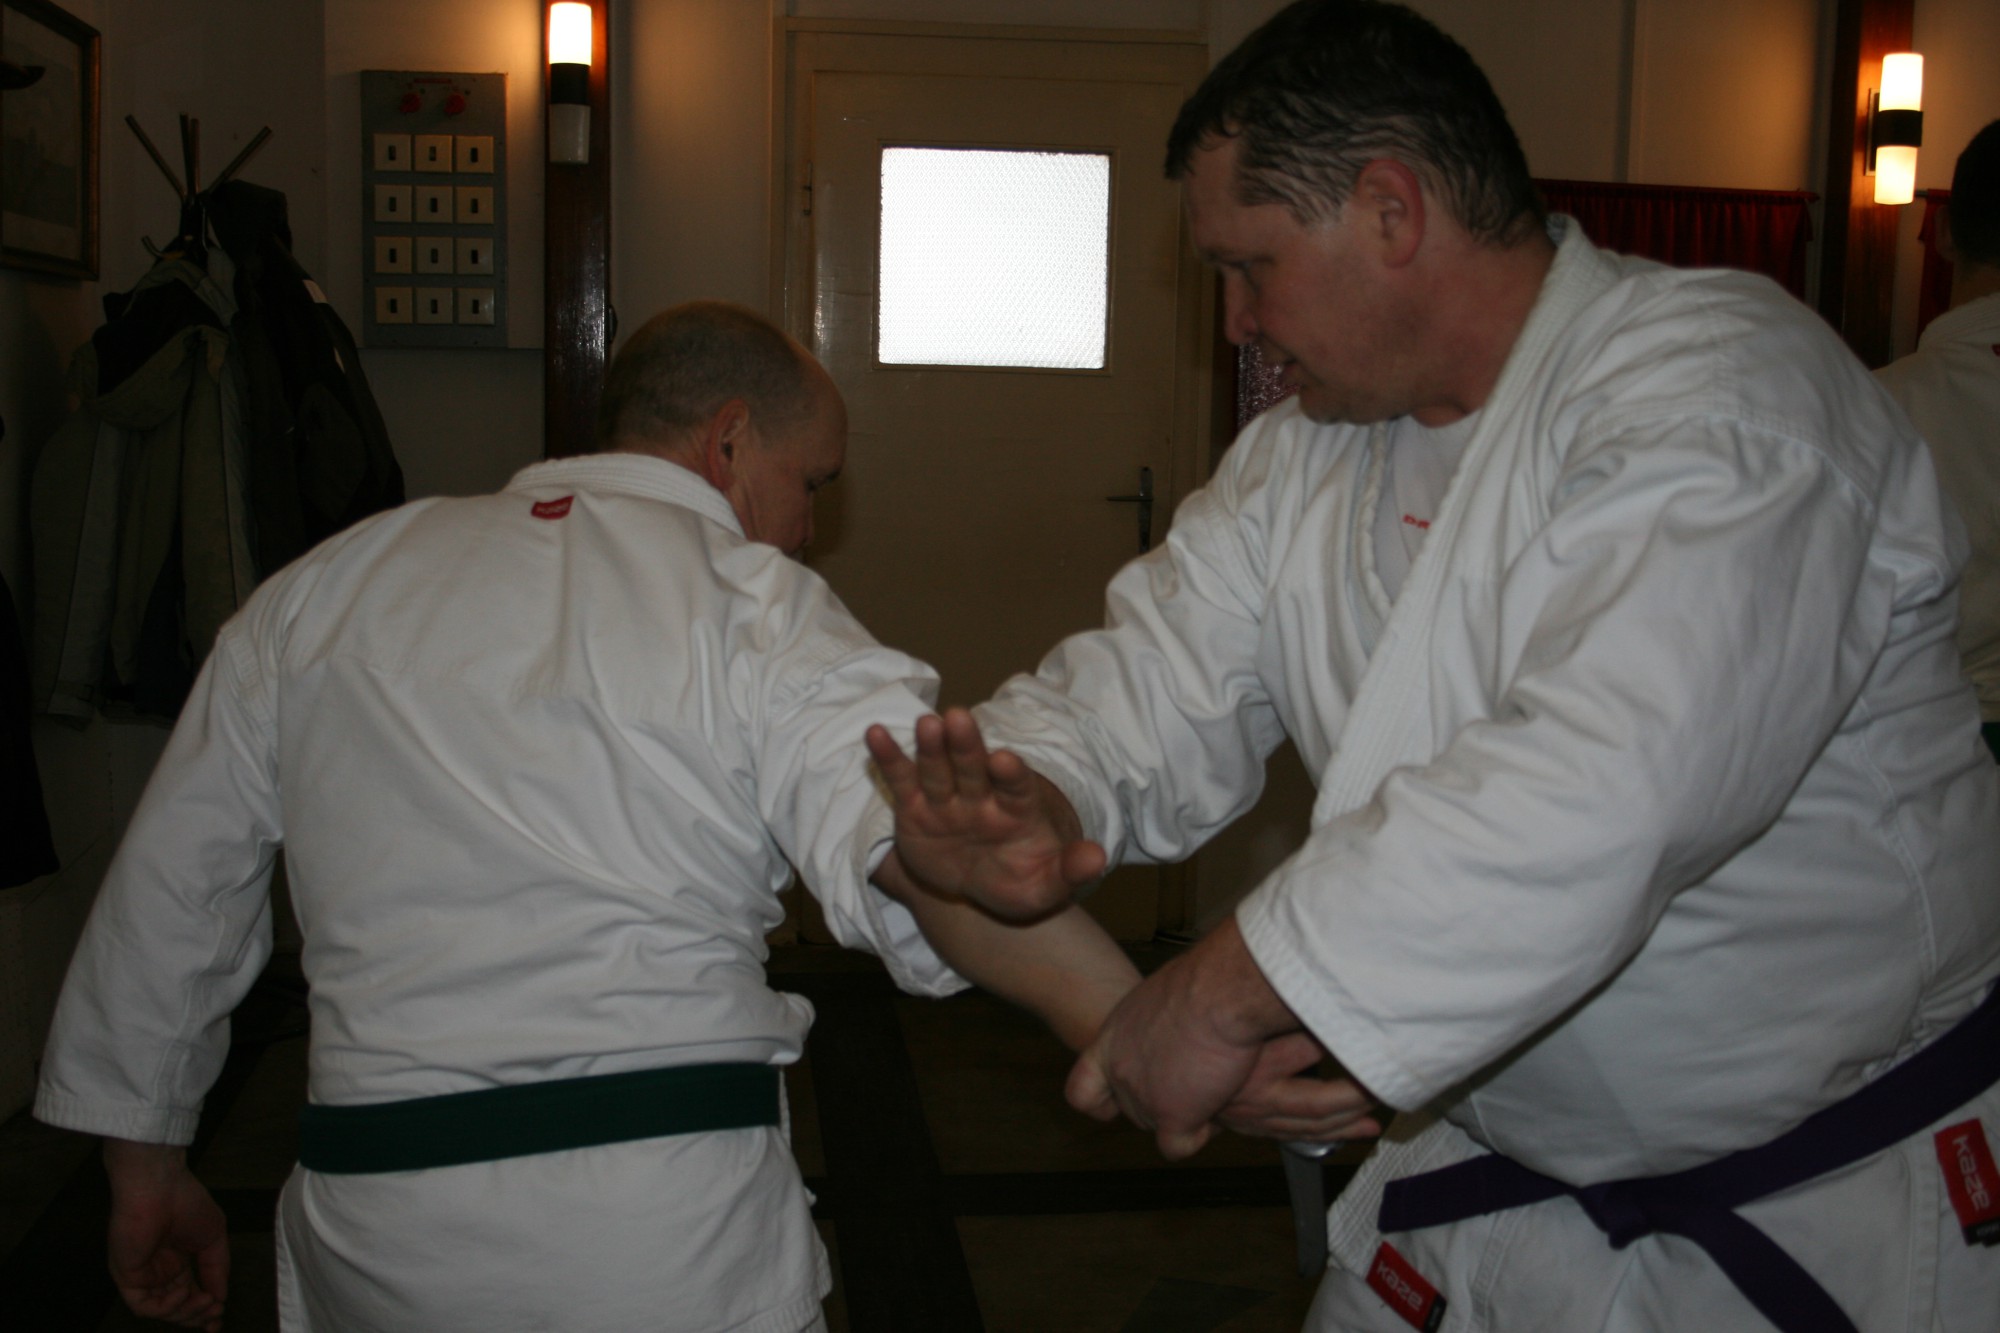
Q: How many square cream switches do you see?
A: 12